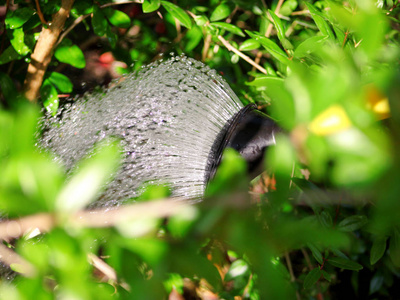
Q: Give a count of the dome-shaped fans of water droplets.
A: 1